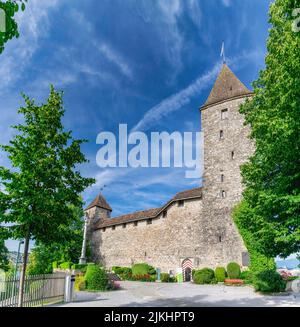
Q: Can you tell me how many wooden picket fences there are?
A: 1